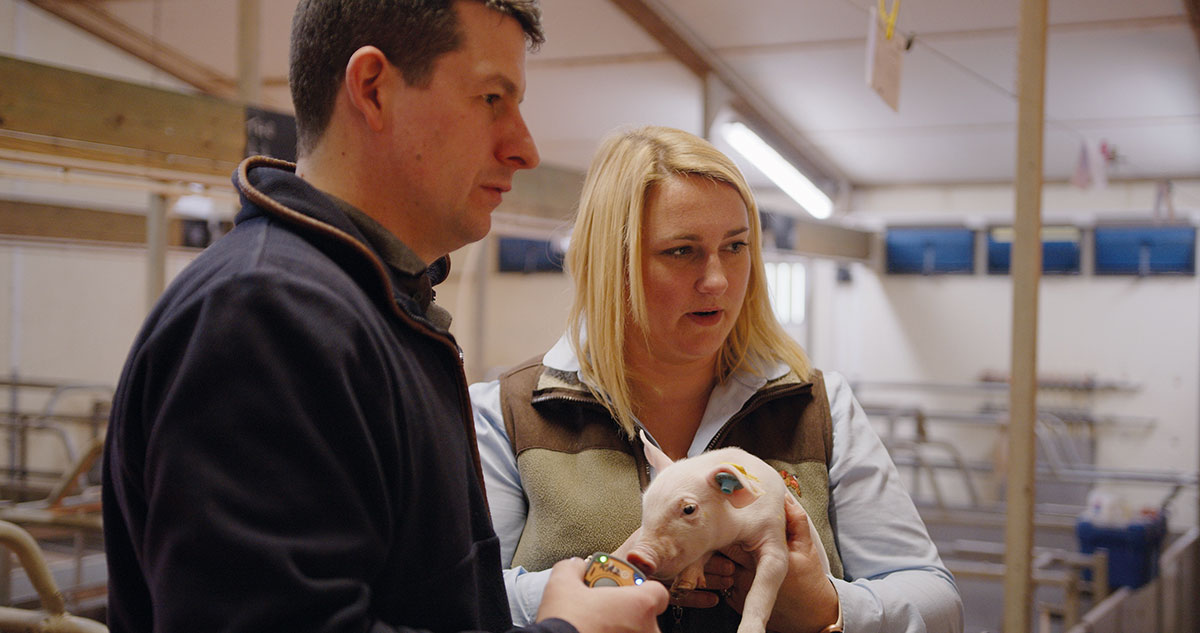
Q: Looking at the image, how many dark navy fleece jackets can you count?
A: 1